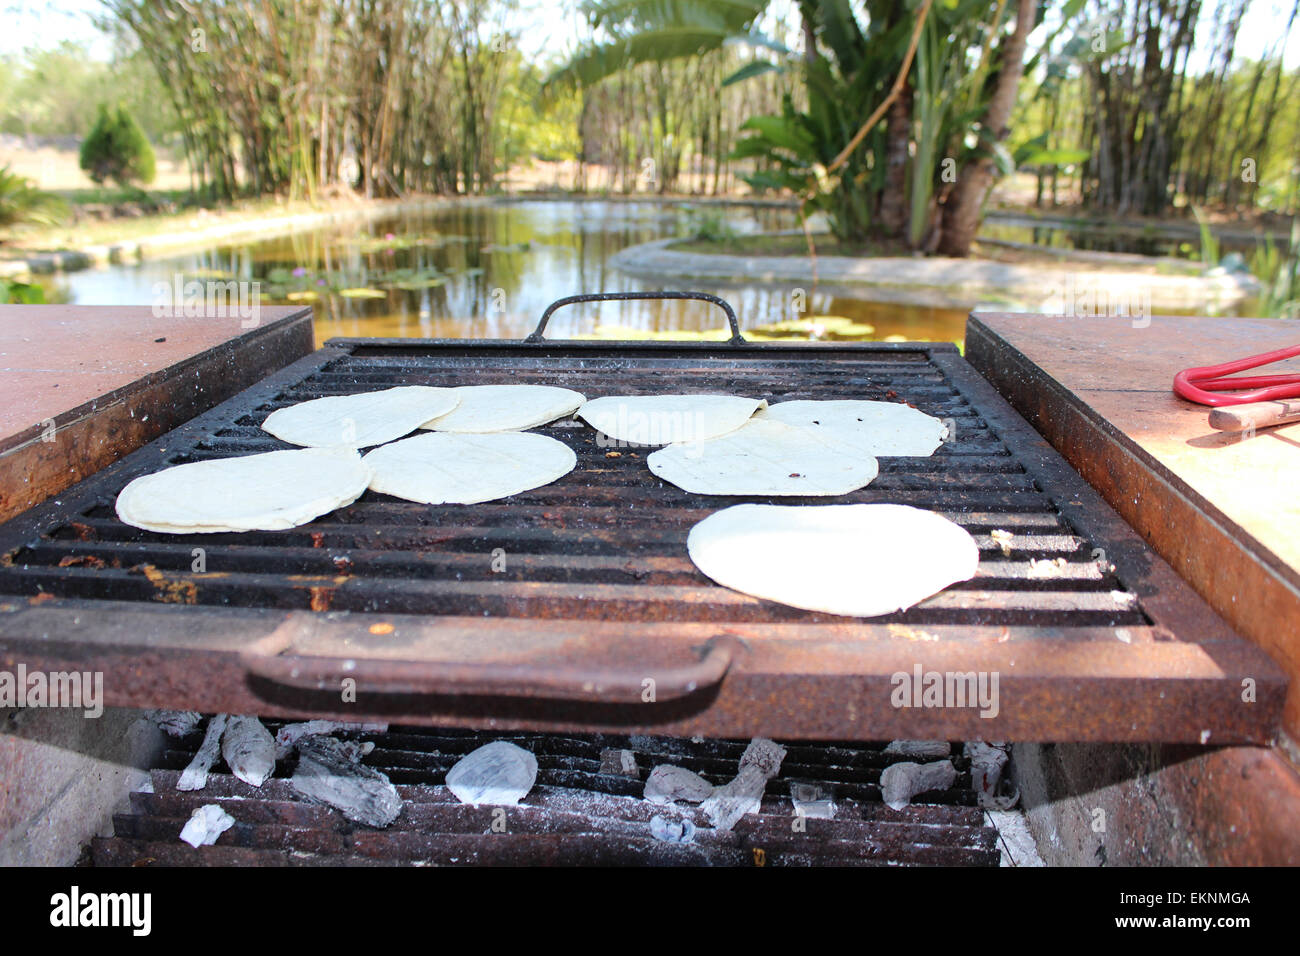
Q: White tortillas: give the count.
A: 8